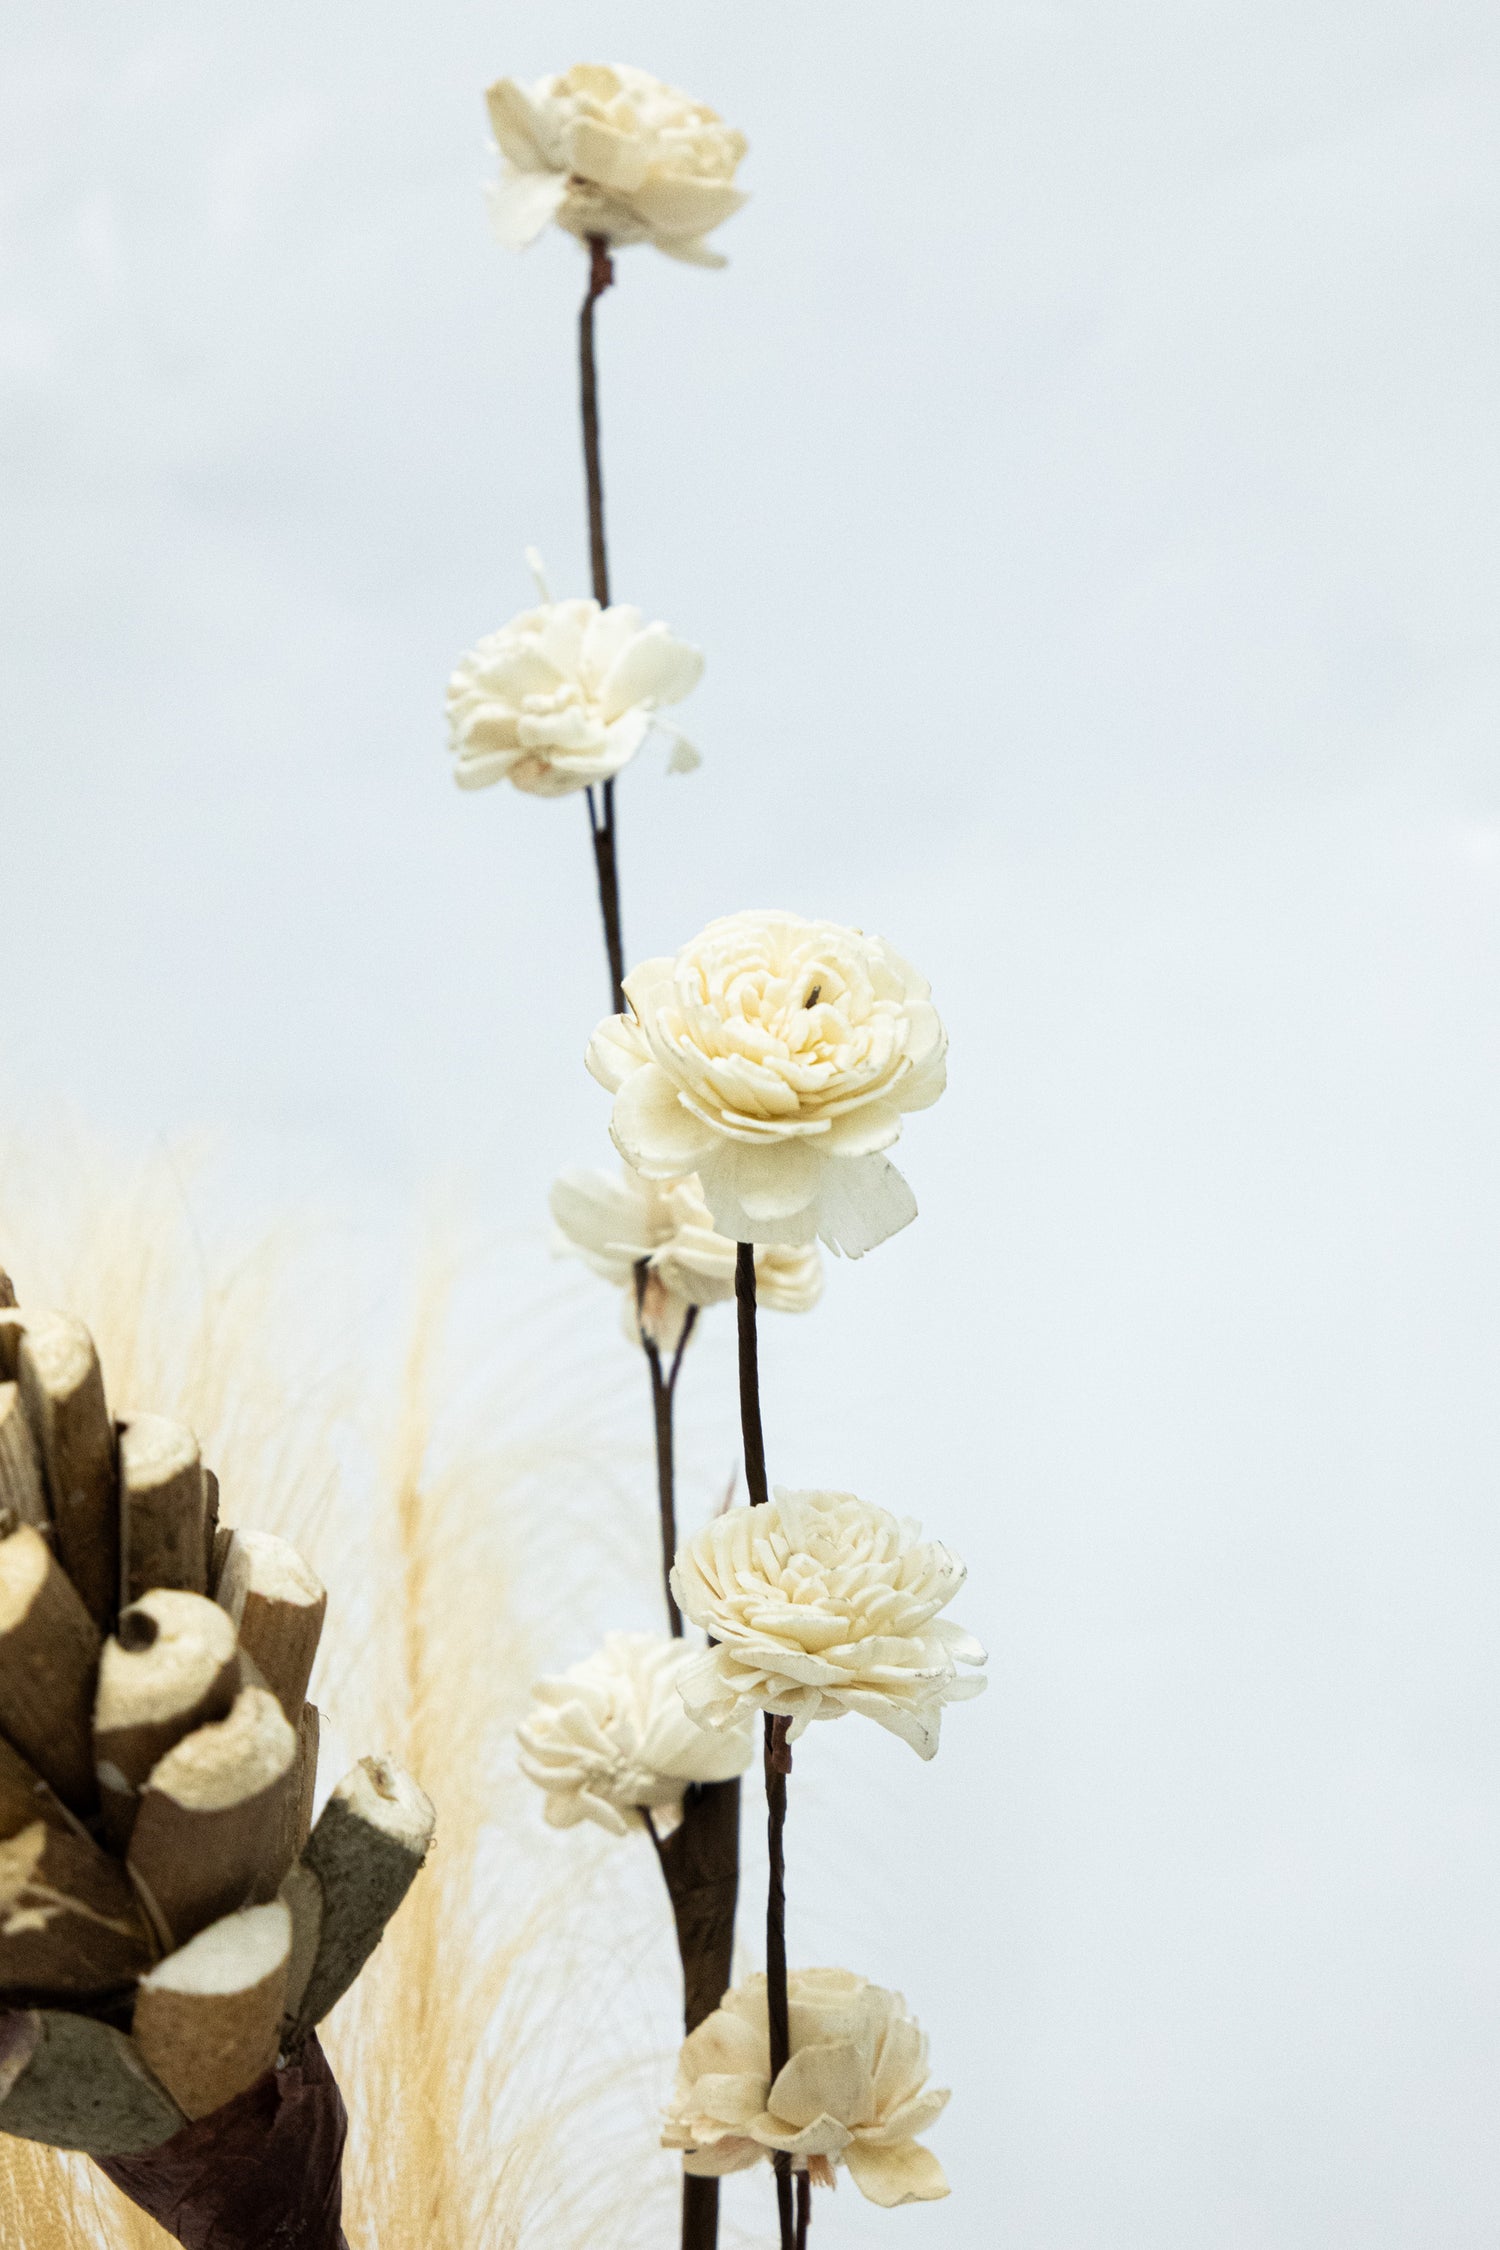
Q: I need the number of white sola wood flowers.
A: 7